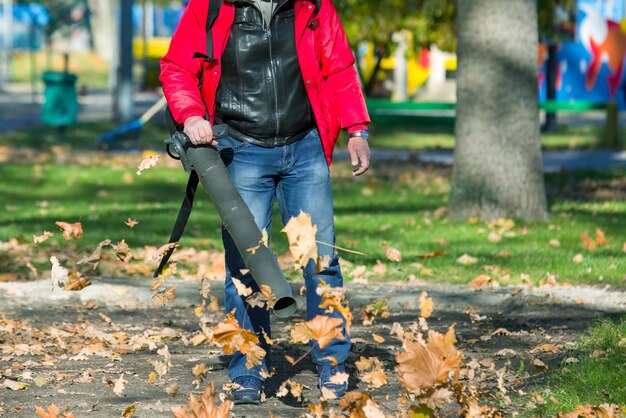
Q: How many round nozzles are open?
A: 1